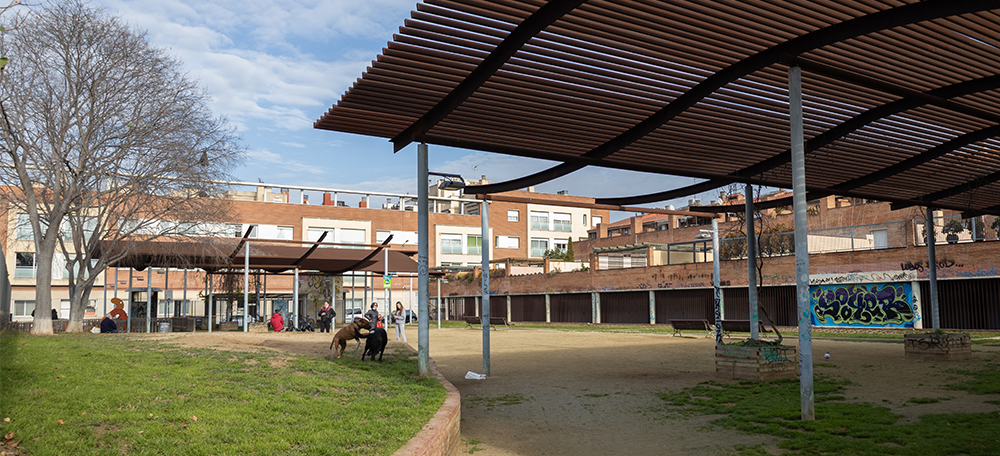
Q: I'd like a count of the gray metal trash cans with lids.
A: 1